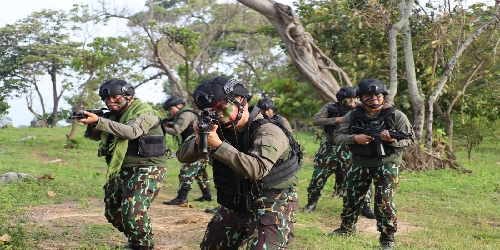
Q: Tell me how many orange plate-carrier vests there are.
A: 0